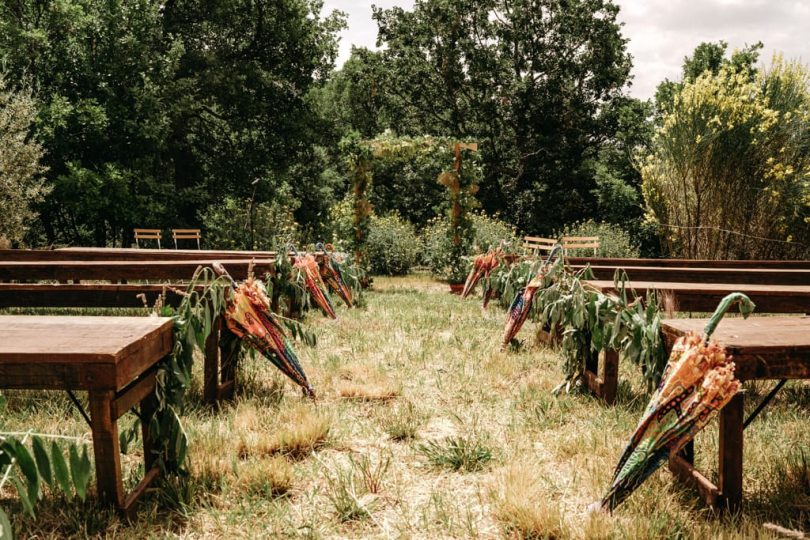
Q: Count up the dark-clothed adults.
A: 0